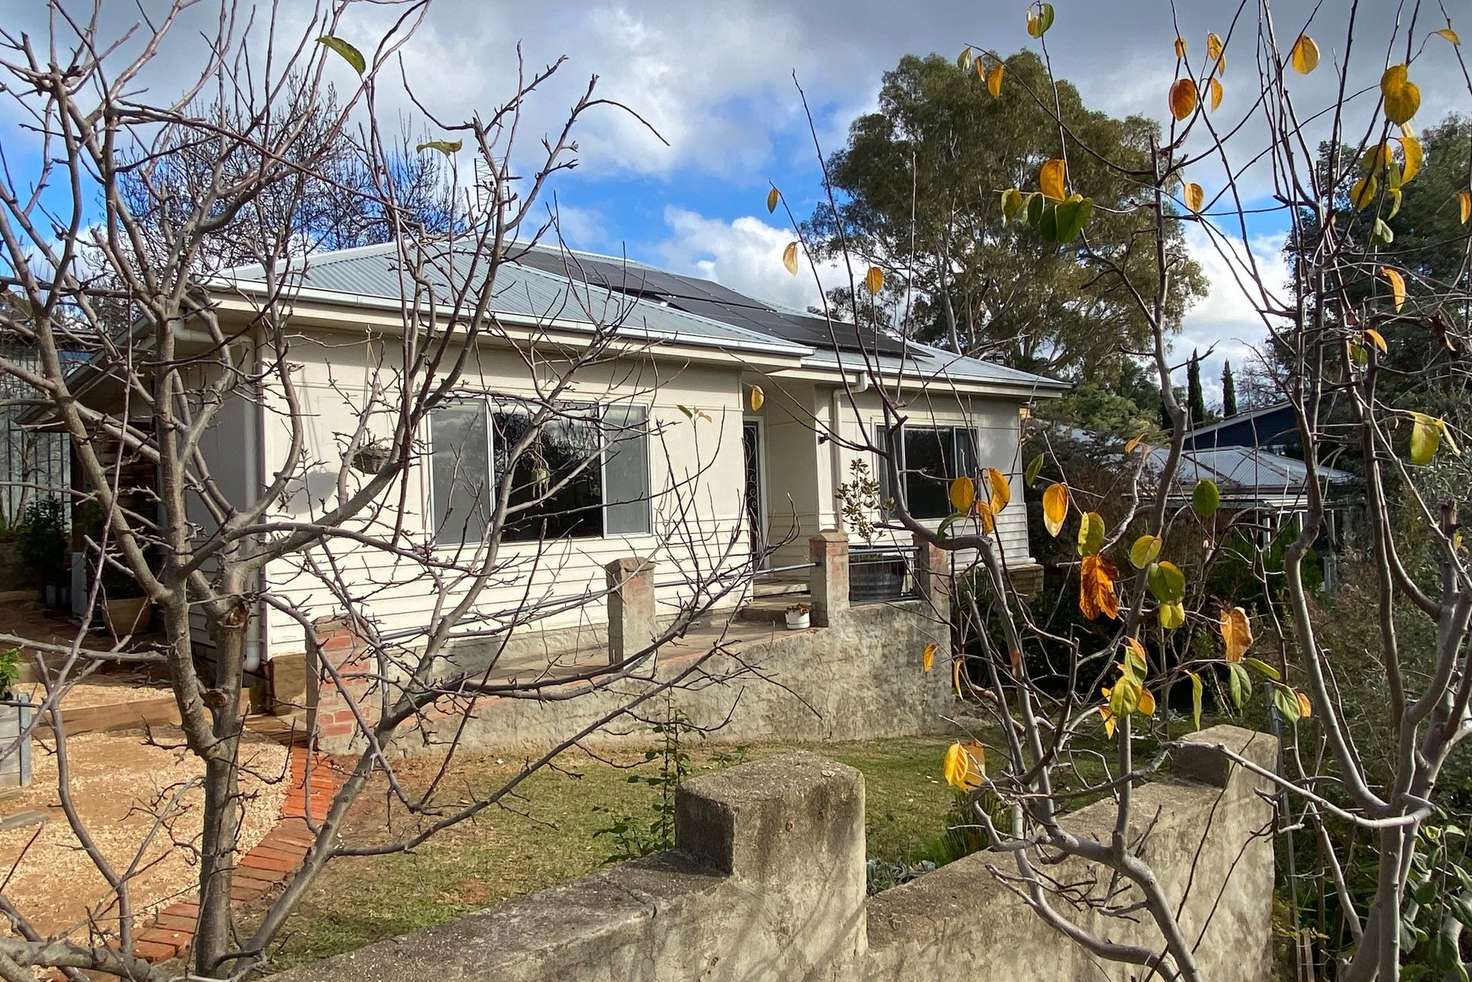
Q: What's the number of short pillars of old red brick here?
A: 4